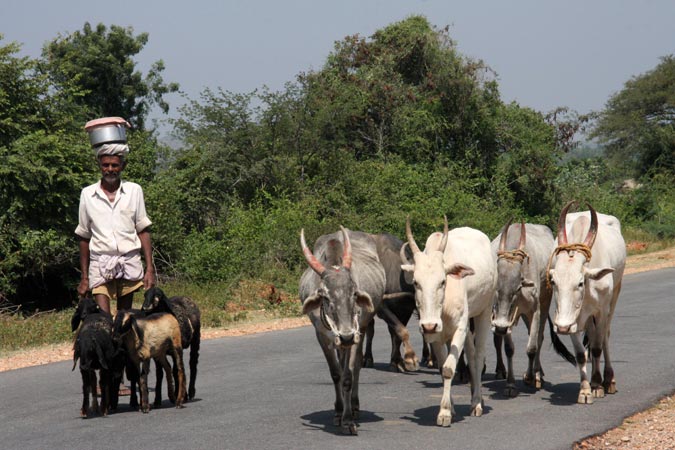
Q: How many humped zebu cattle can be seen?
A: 4